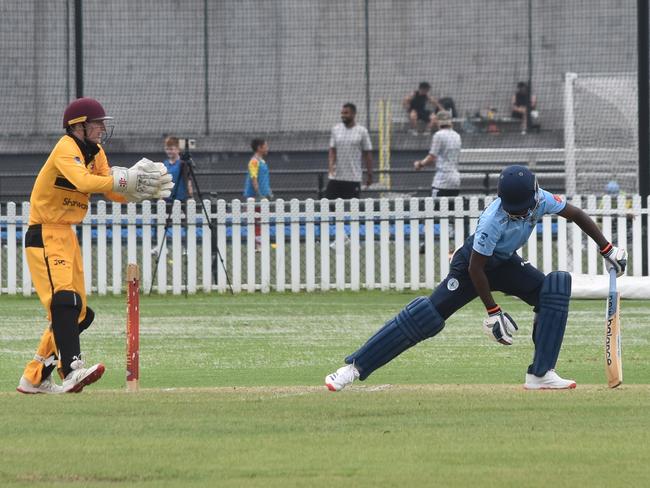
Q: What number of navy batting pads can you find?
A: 2